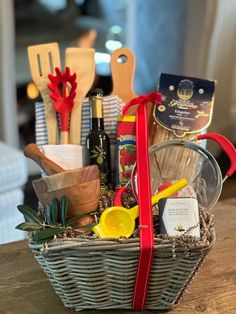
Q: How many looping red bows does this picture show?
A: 1